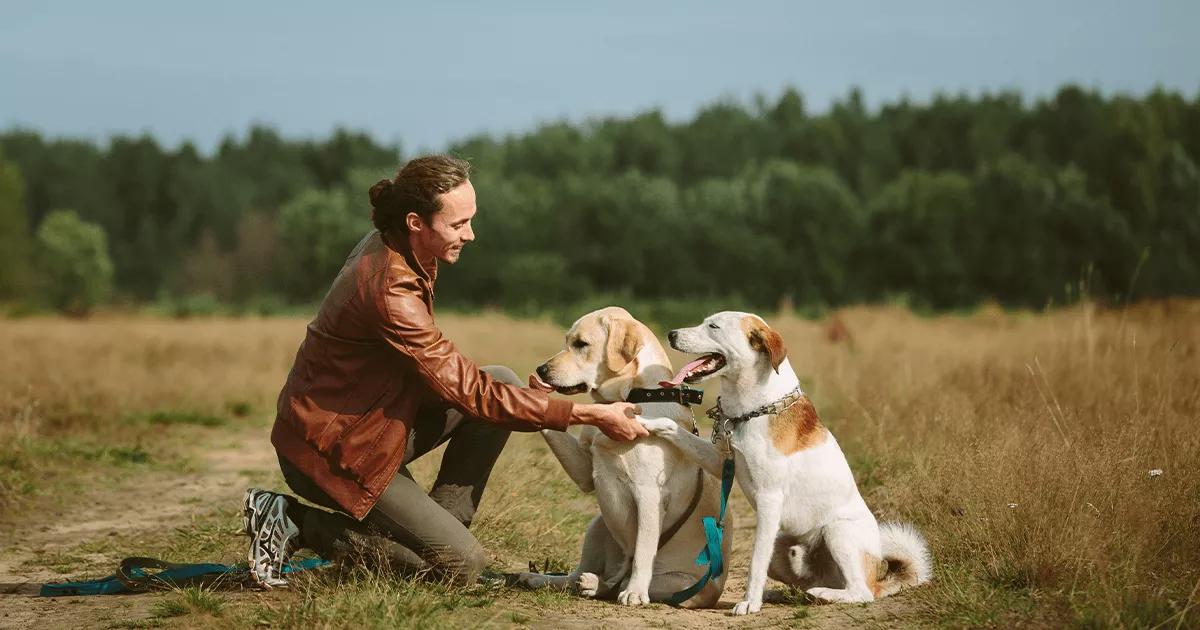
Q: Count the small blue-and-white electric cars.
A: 0